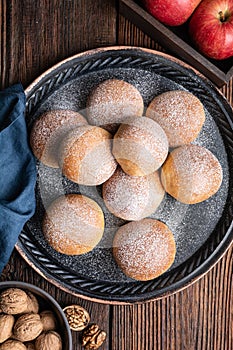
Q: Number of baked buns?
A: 9